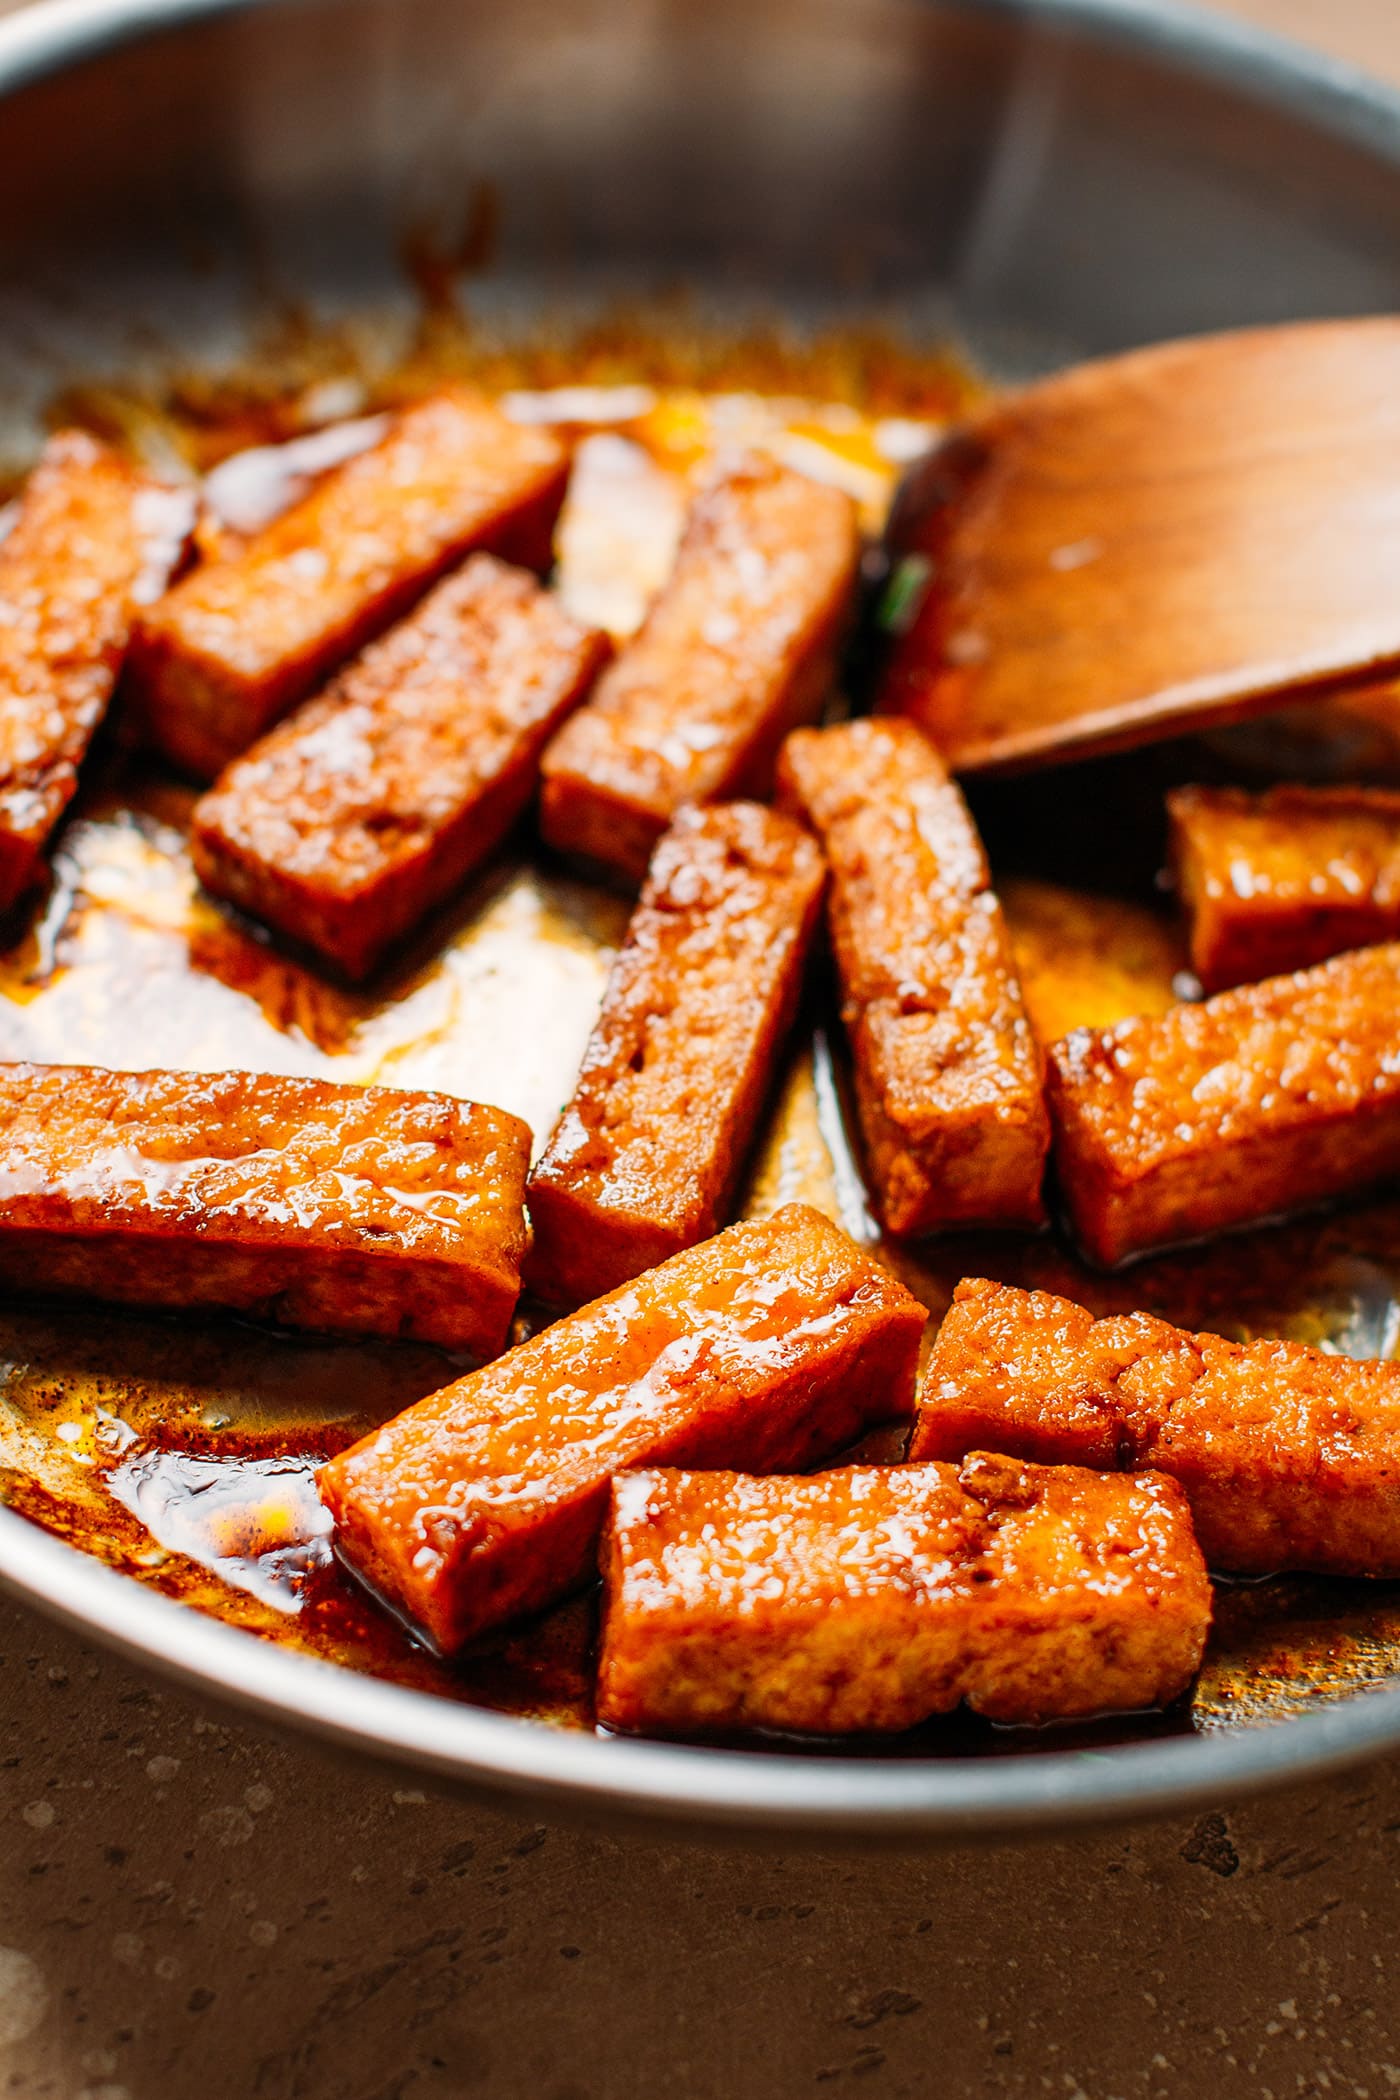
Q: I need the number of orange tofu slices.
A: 12